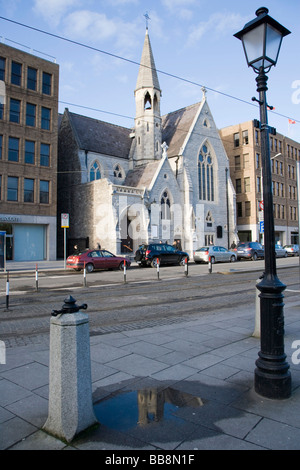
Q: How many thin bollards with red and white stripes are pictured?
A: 7